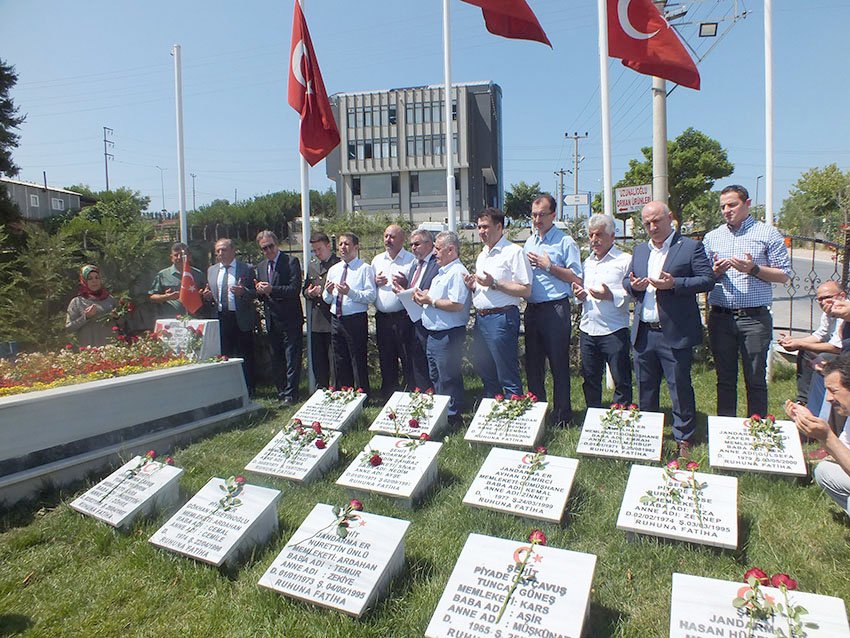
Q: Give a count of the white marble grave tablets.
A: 14